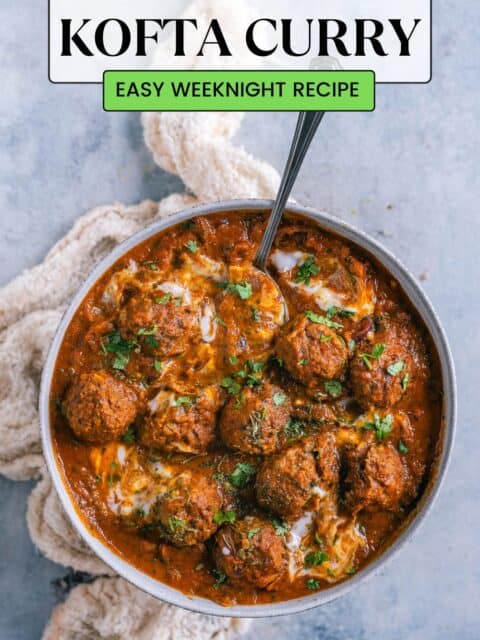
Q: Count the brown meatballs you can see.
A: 10